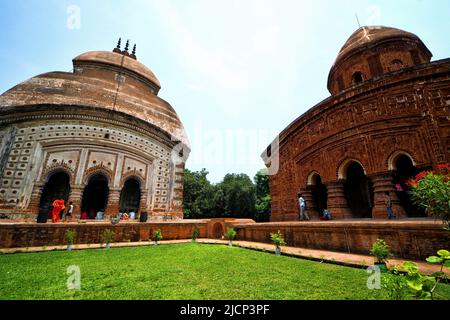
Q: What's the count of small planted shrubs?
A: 7